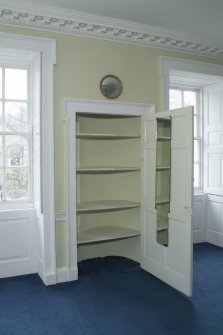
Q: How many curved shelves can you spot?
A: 4